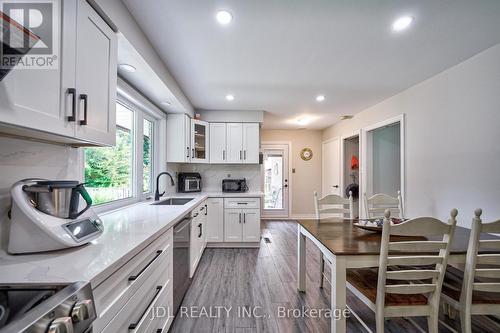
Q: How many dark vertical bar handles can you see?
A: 11